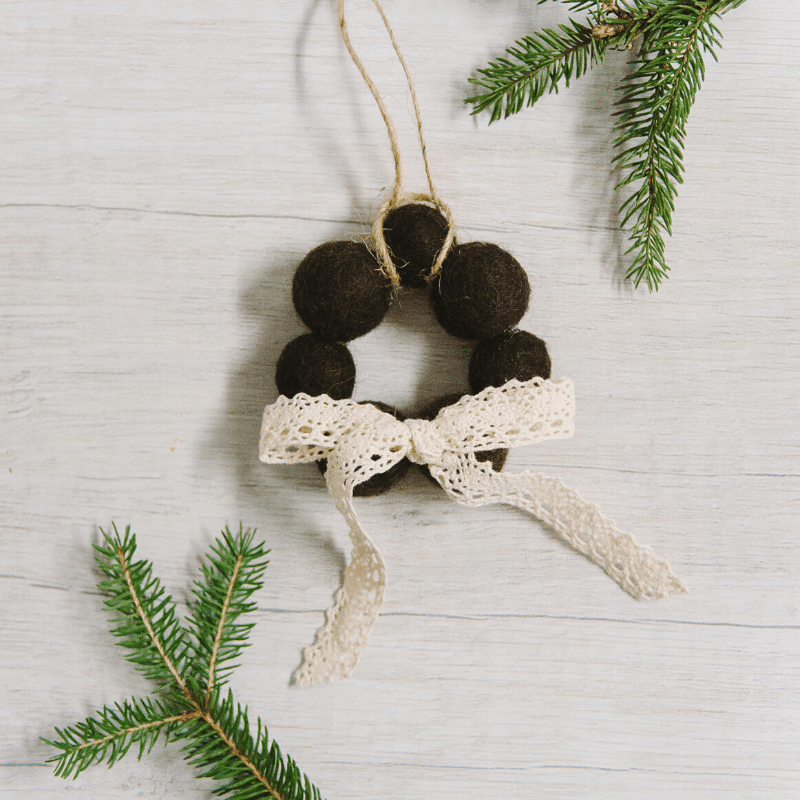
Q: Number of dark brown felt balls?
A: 7